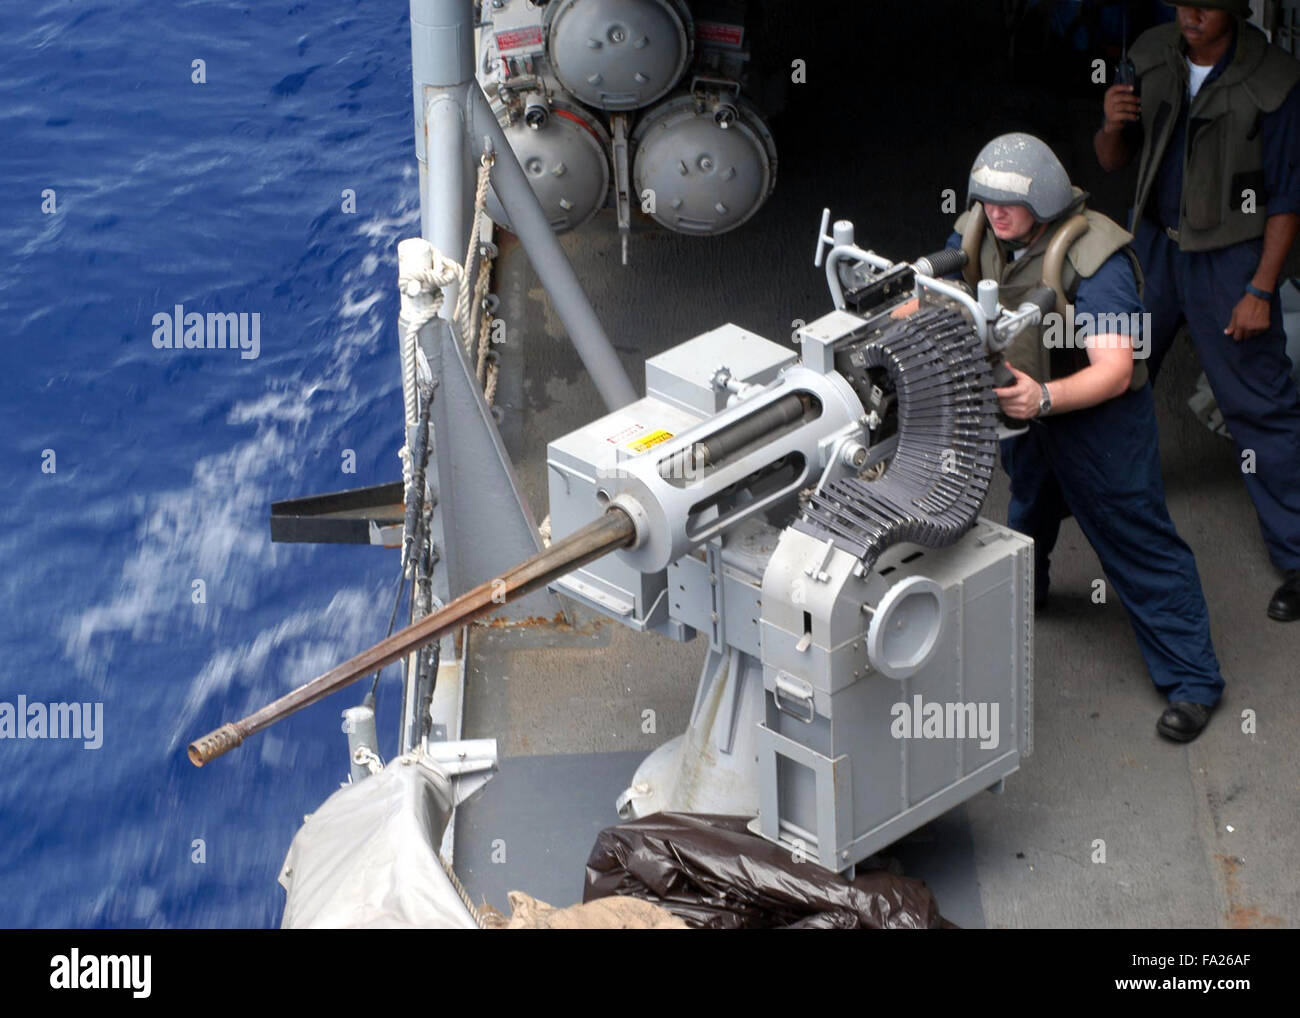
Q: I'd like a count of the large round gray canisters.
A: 3